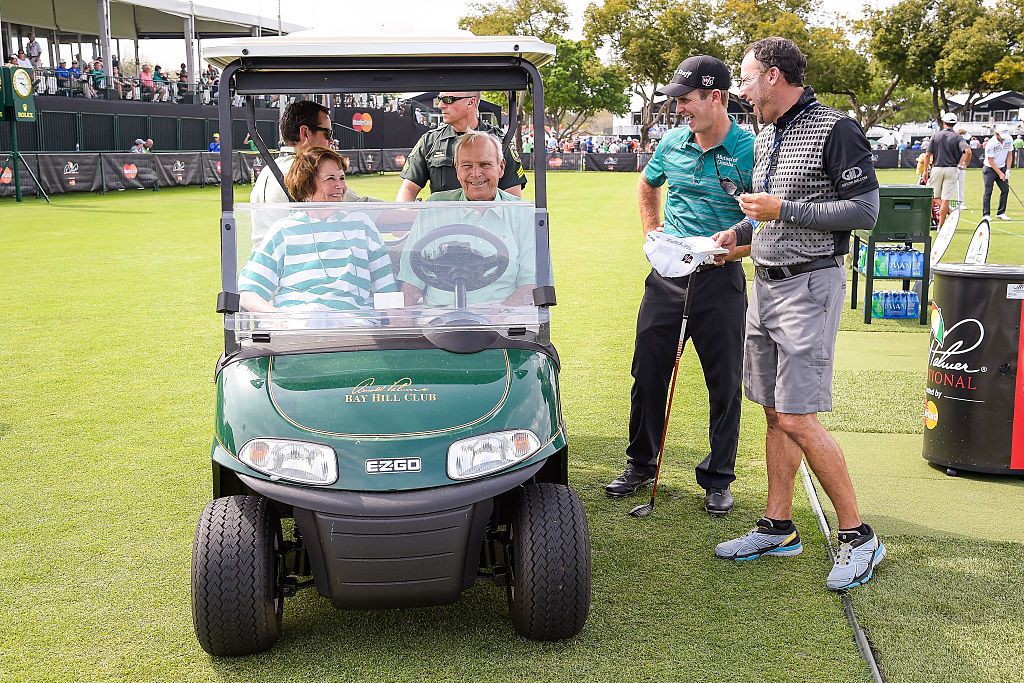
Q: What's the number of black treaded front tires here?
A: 2